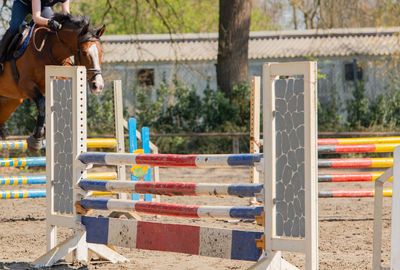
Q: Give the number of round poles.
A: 12